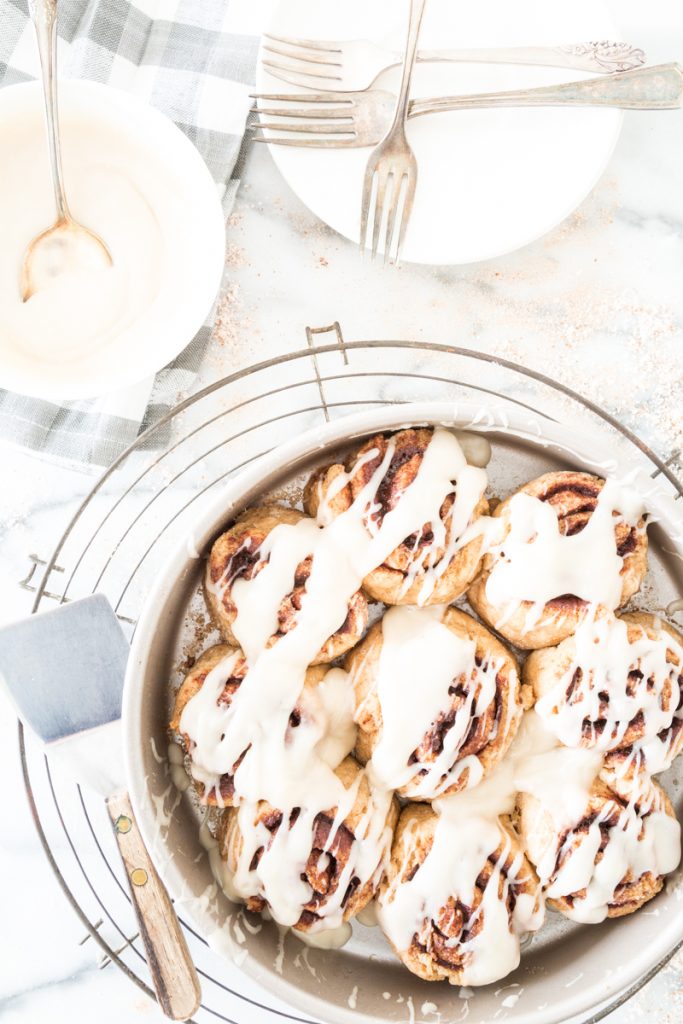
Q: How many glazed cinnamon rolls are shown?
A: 9